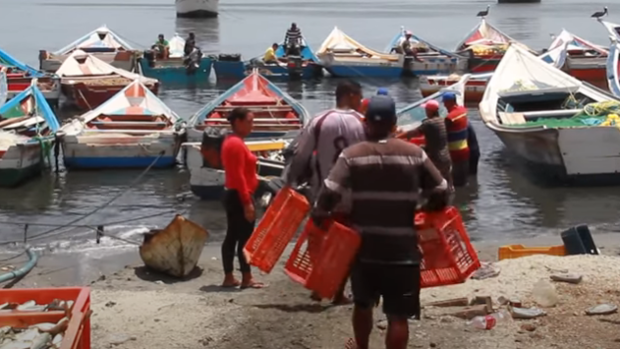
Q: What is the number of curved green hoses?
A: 1